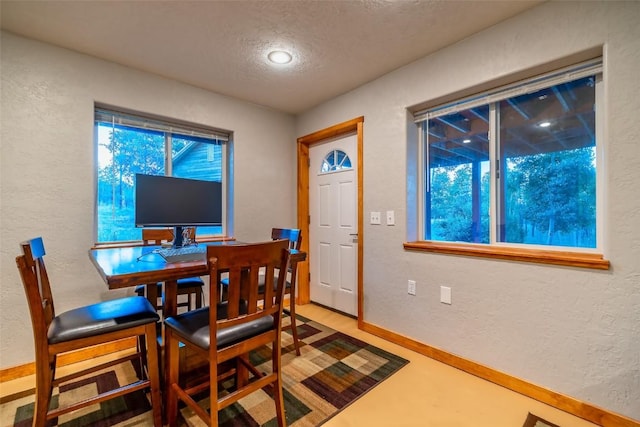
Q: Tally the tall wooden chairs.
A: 4